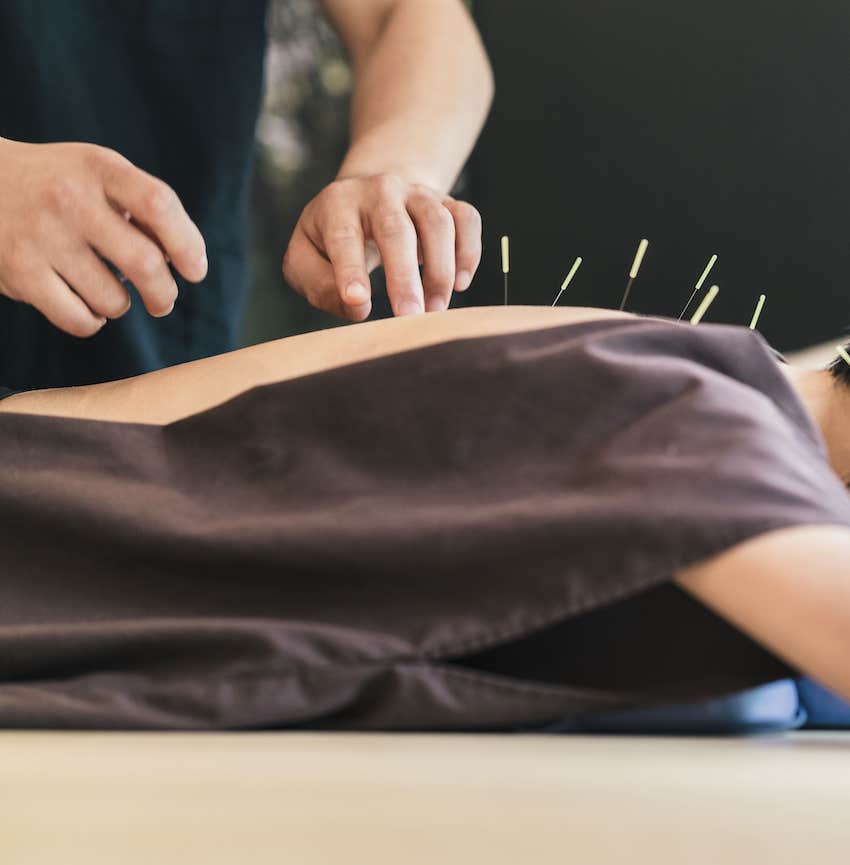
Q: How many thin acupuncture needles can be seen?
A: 7